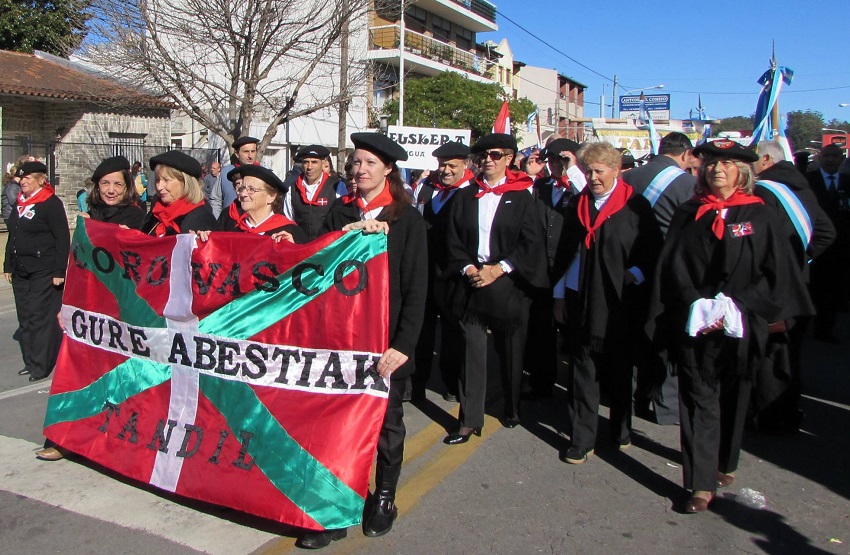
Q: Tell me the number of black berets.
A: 11